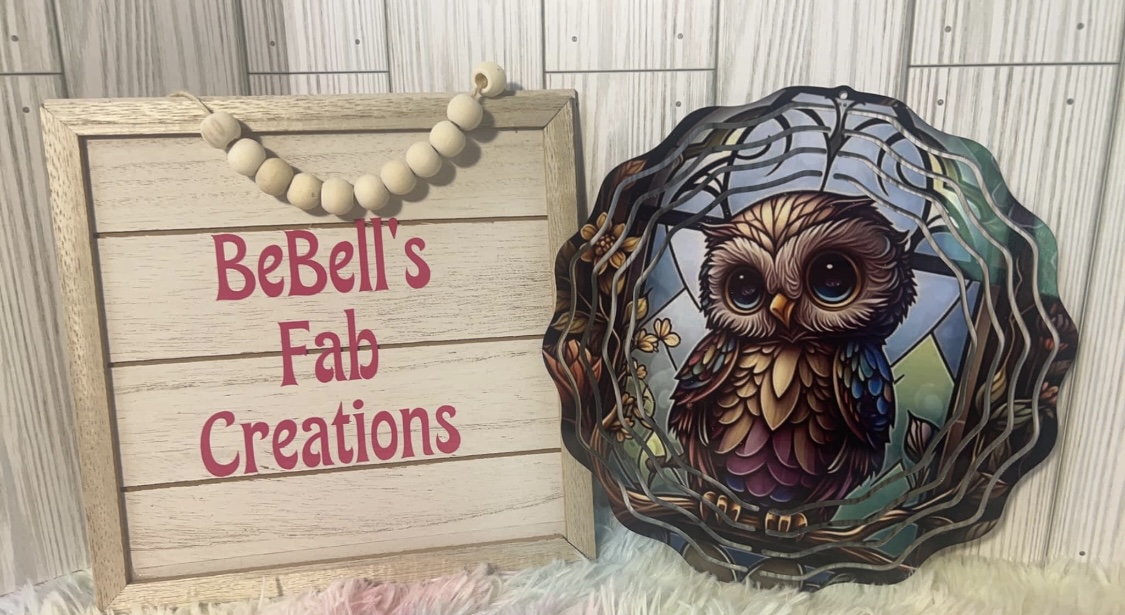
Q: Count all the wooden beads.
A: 11